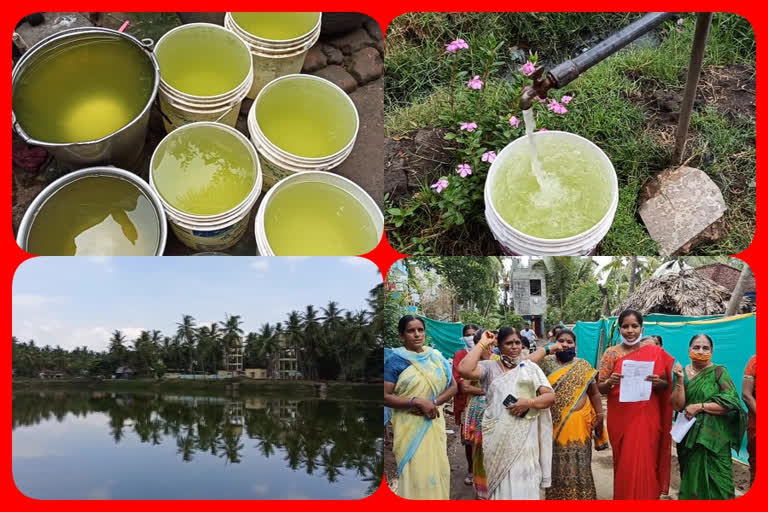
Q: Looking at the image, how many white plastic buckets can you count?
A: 6